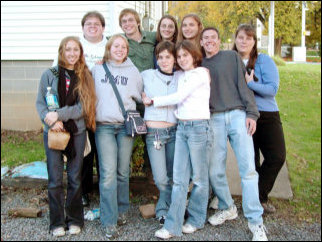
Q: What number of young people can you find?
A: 10